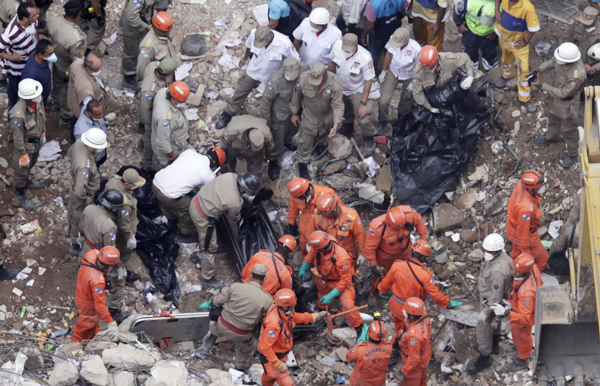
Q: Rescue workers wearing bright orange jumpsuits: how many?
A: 12